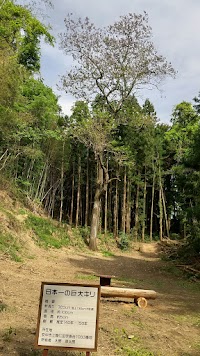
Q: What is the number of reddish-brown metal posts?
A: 2